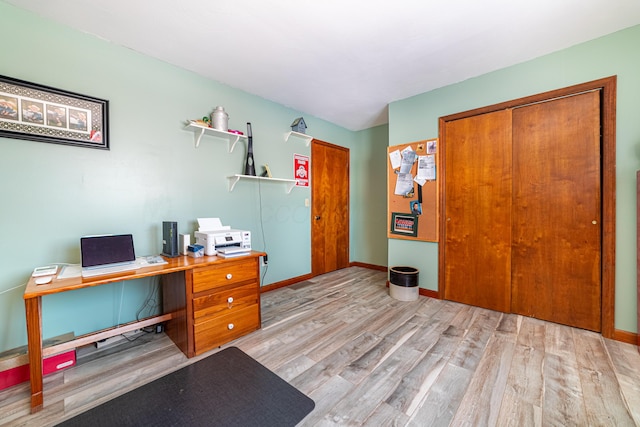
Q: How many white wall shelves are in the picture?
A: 3